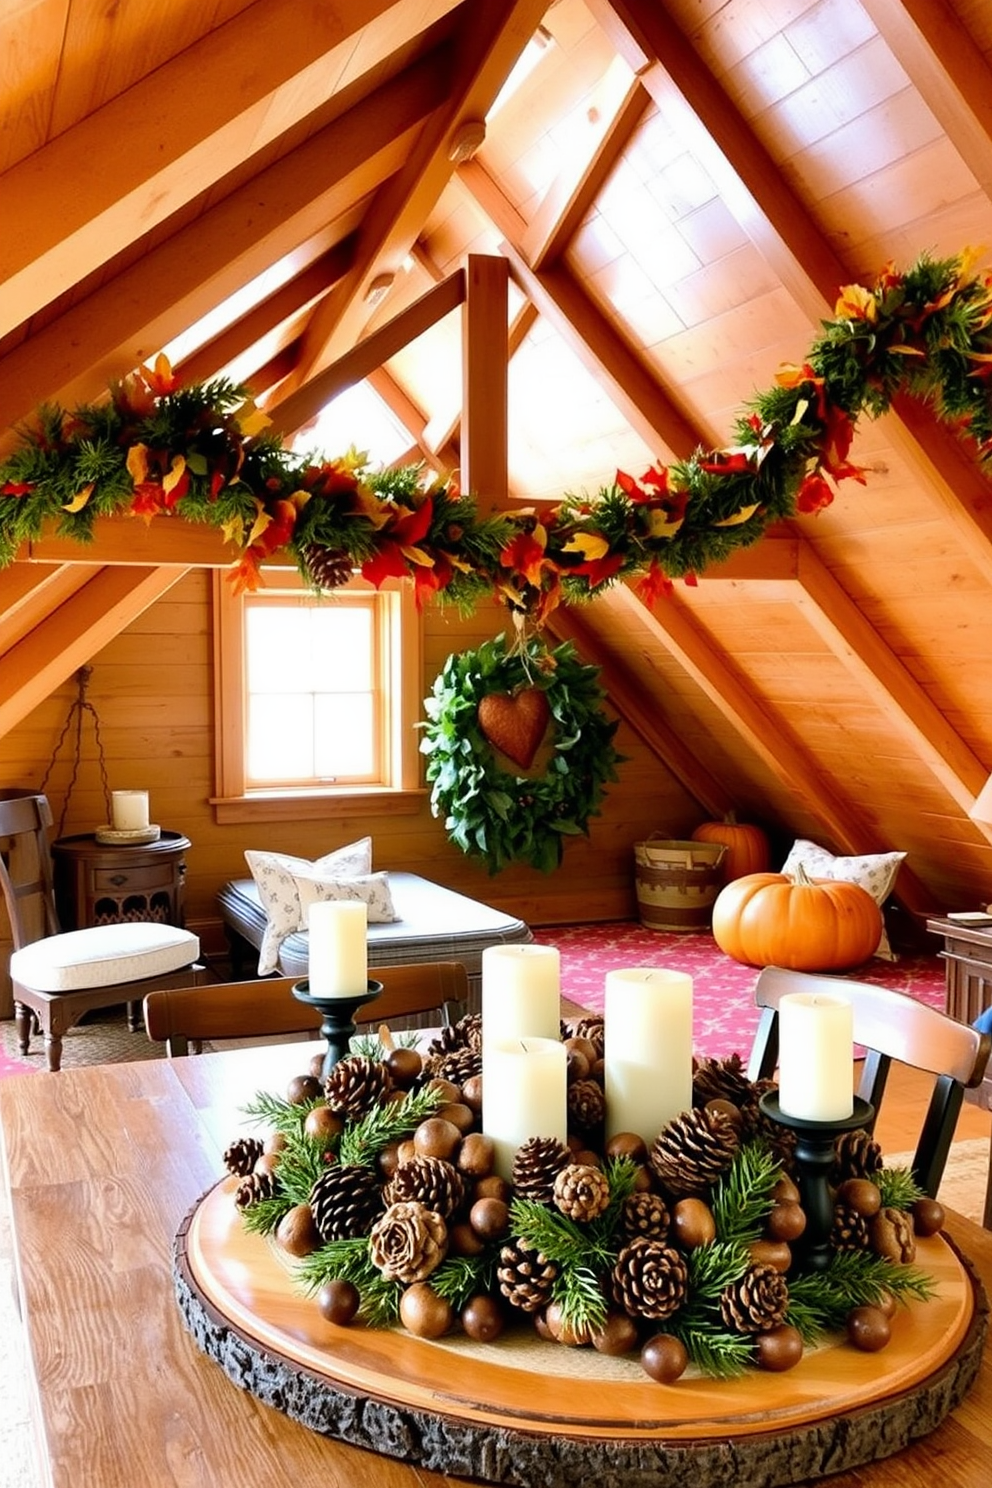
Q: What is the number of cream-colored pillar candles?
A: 6